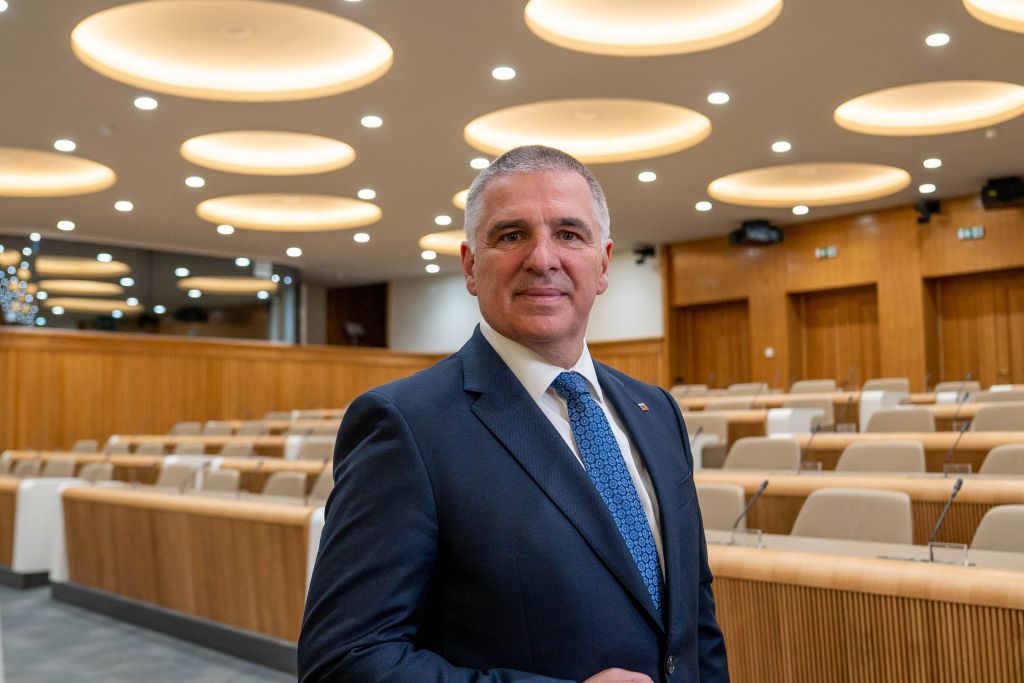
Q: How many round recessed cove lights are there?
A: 11